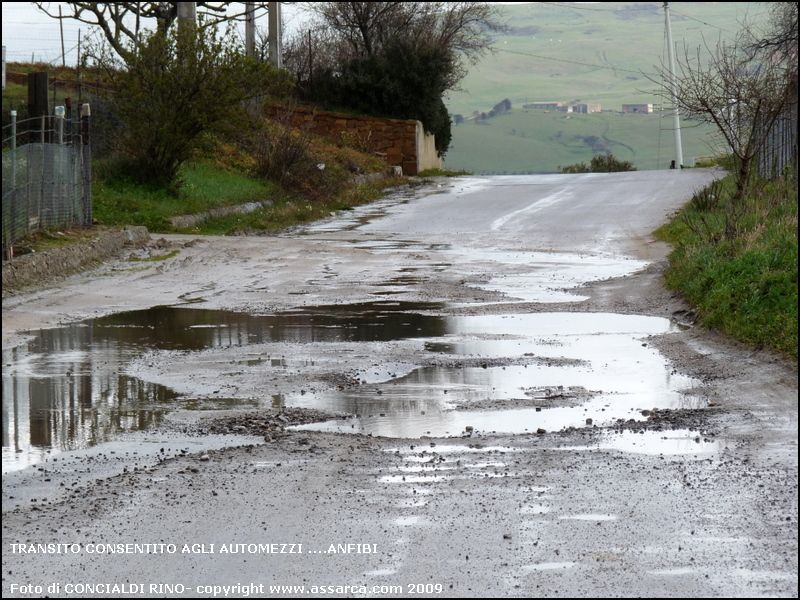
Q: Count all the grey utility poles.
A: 4